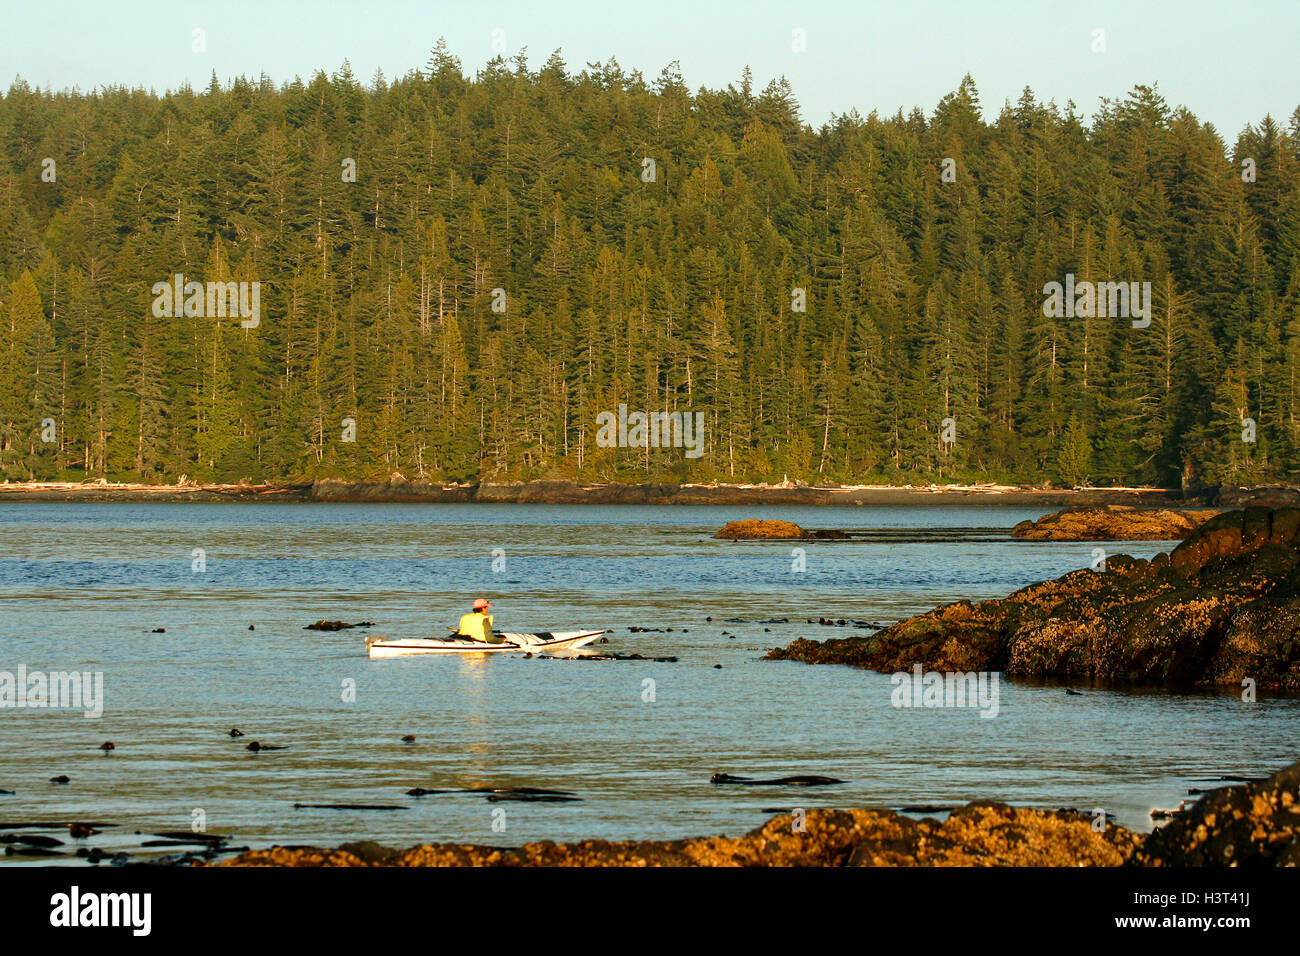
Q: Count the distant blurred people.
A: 0